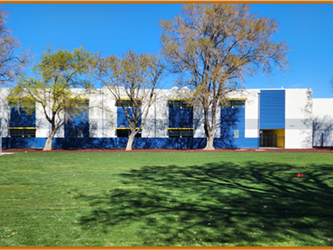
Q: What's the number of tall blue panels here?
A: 6